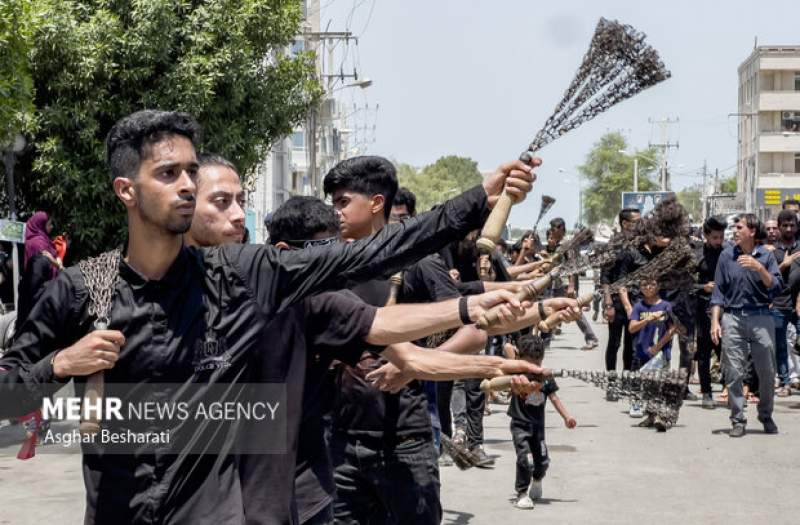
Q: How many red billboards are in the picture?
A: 0